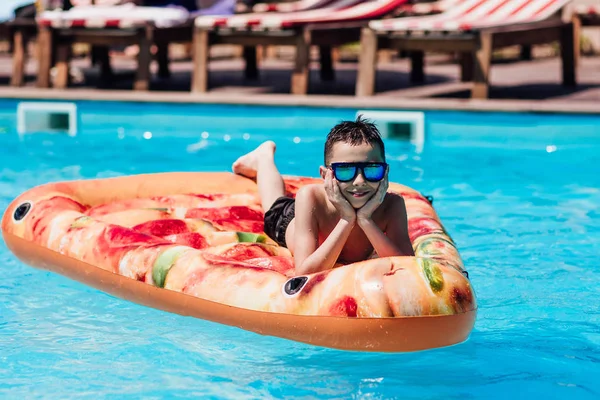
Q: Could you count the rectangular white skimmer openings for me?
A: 2